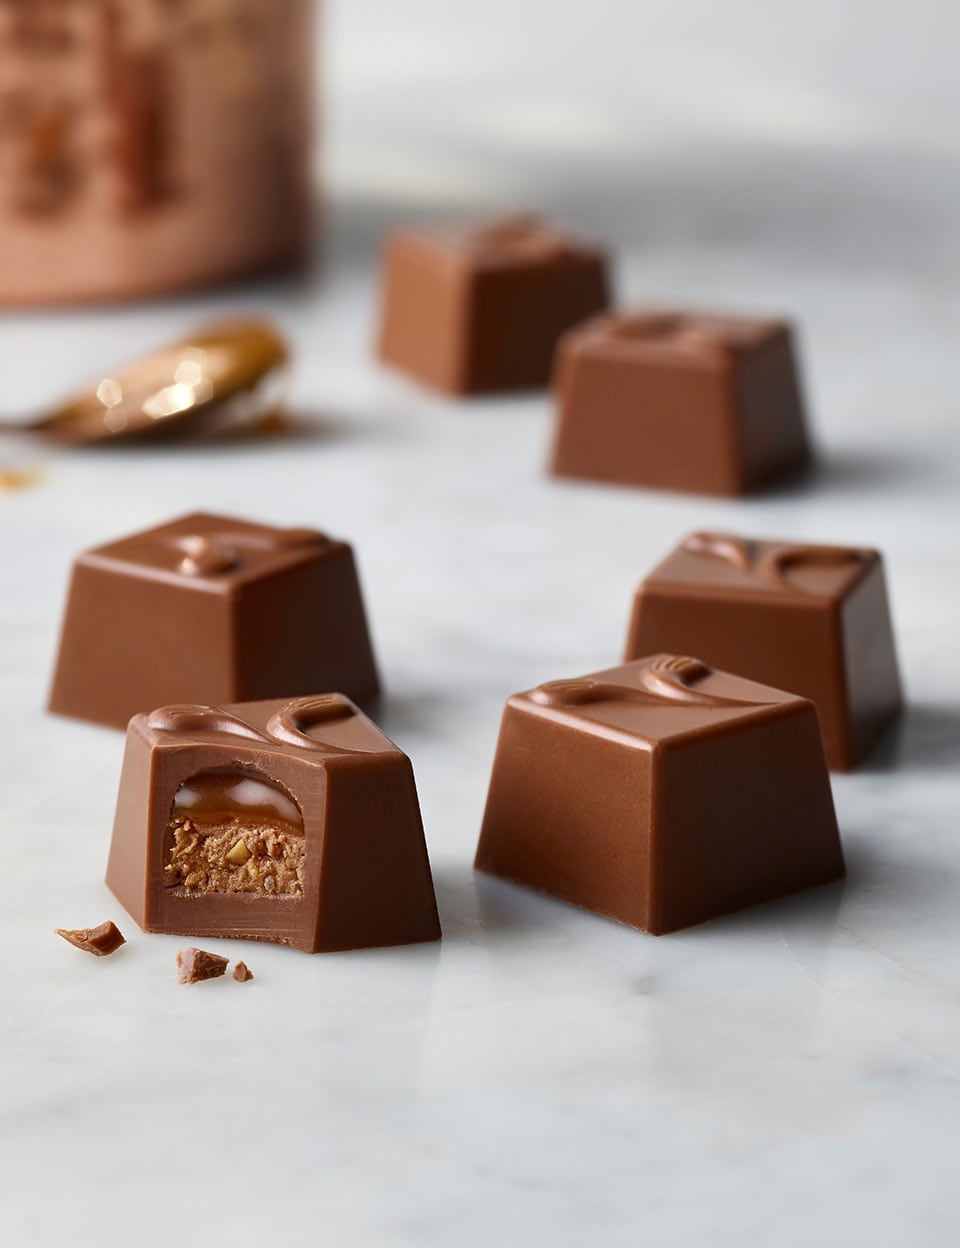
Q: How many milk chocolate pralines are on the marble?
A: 6